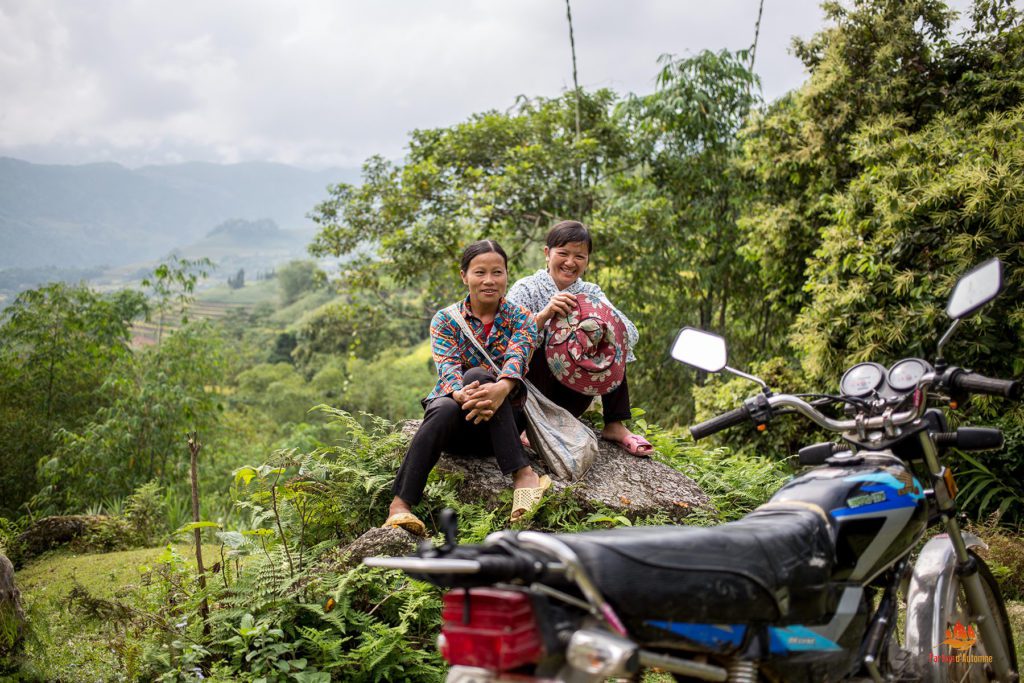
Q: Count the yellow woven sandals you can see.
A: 2